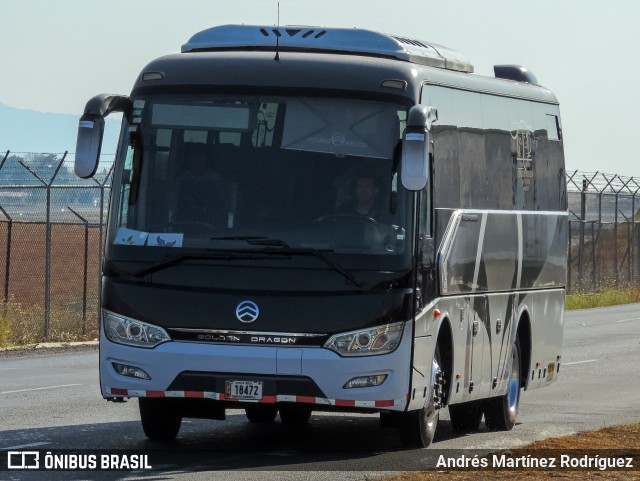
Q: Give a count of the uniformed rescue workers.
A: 0